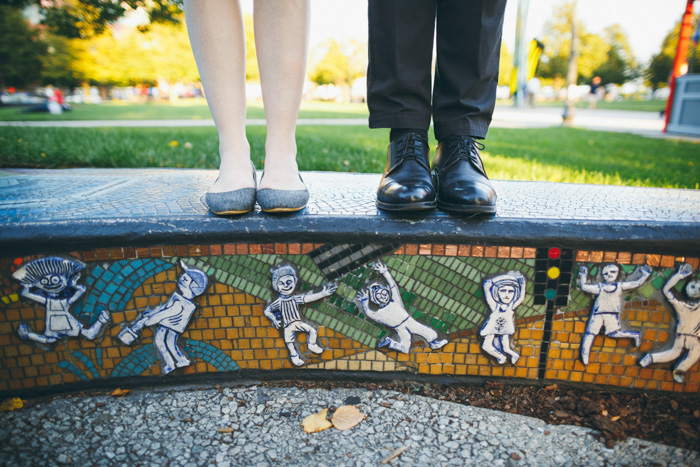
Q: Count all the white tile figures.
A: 7